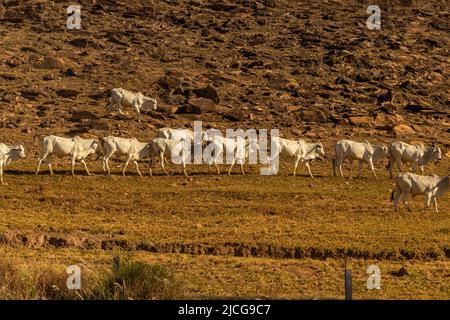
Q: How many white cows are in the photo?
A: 11